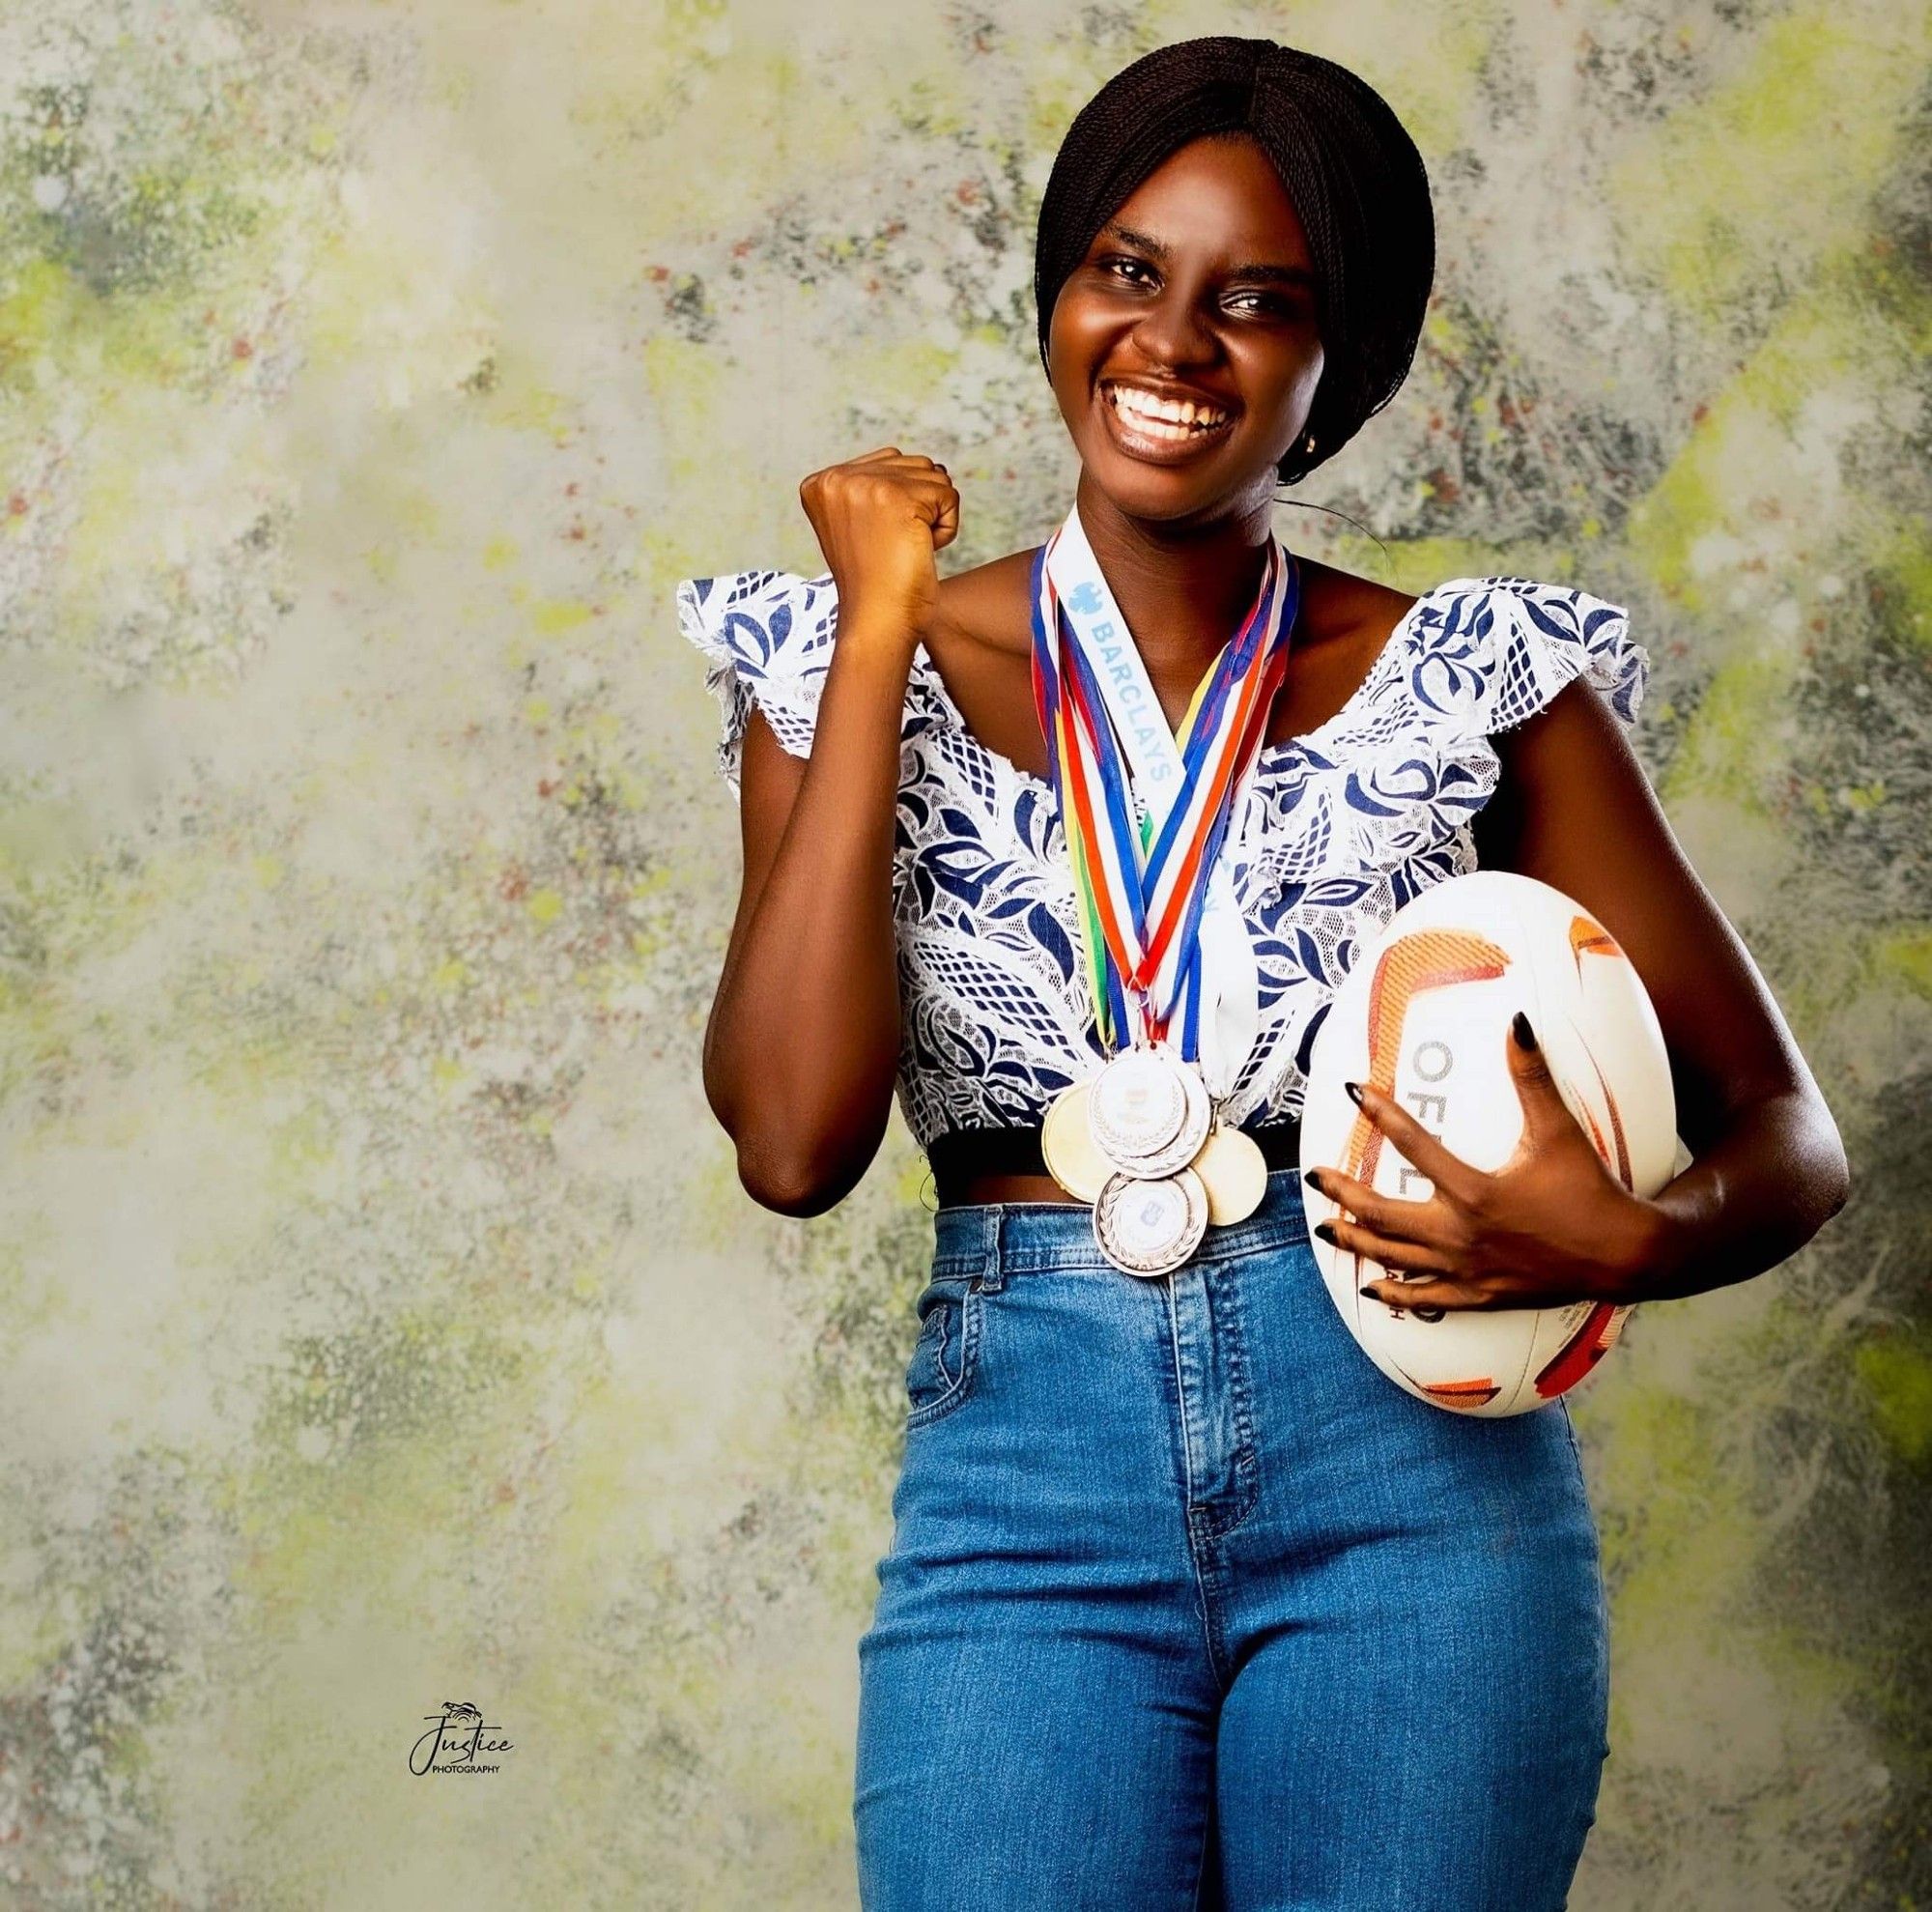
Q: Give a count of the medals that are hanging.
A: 5